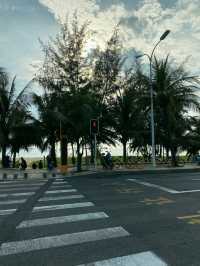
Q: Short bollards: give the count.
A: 5